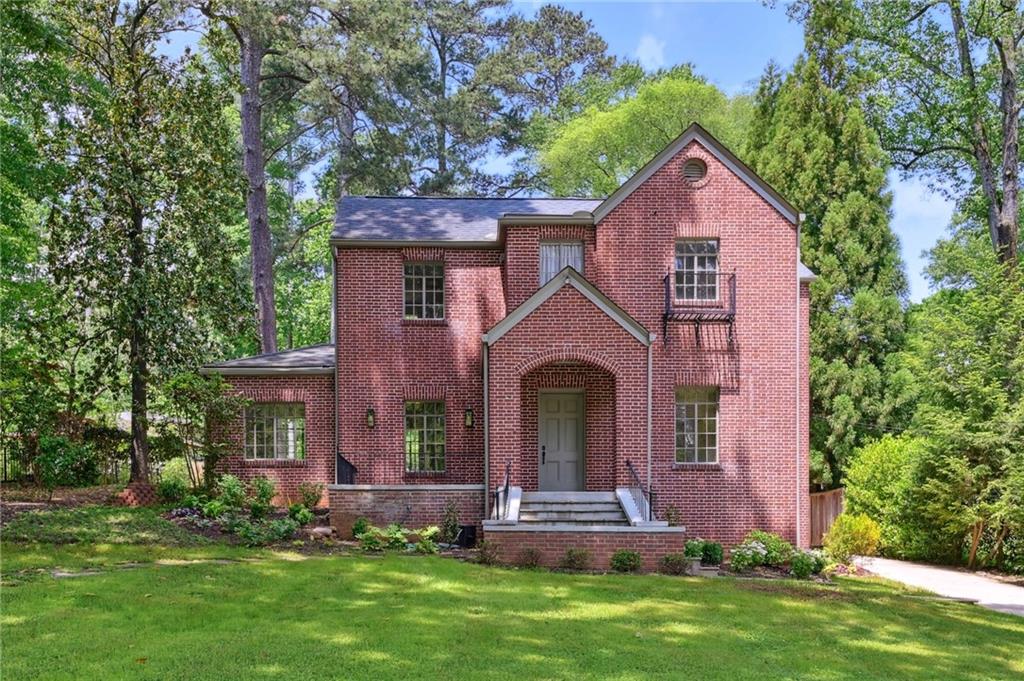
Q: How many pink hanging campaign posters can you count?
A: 0